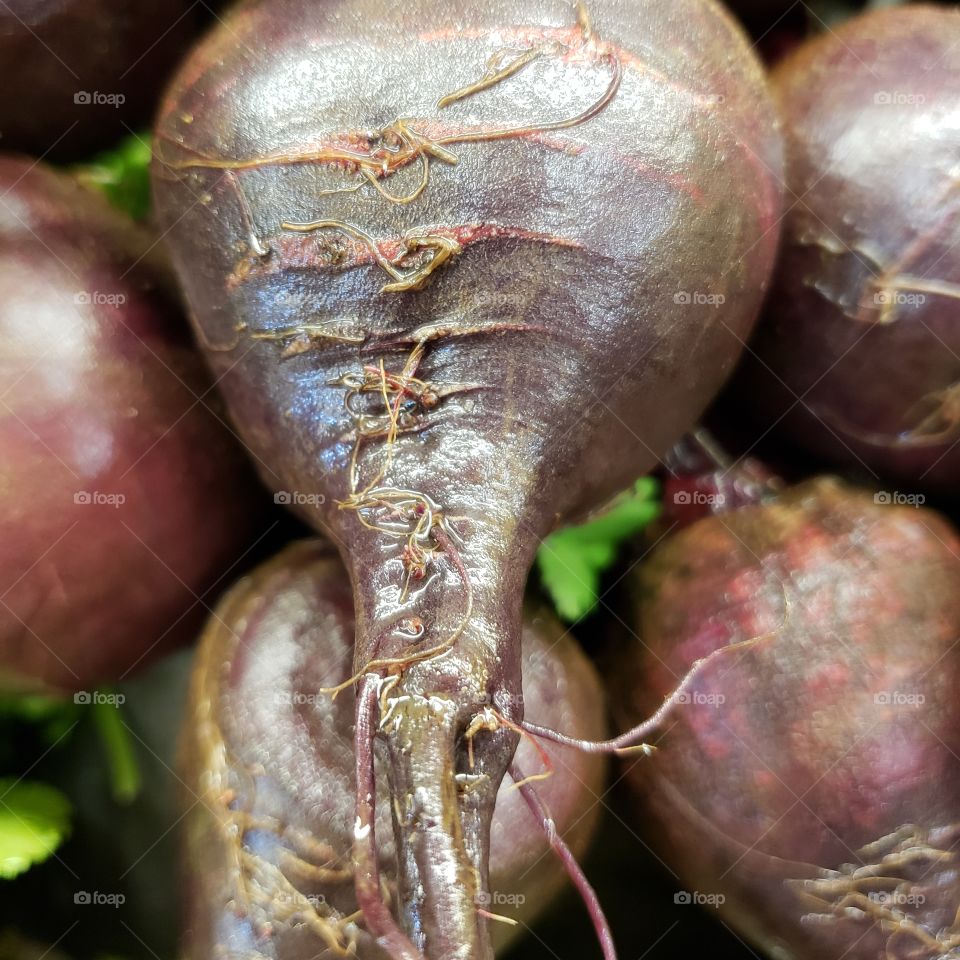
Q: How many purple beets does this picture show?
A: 6